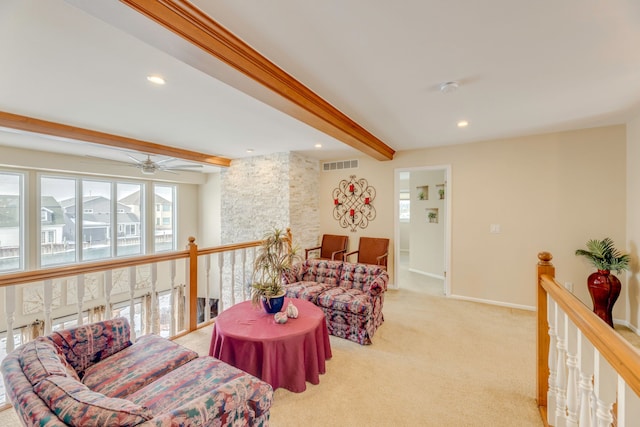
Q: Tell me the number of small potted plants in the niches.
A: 3